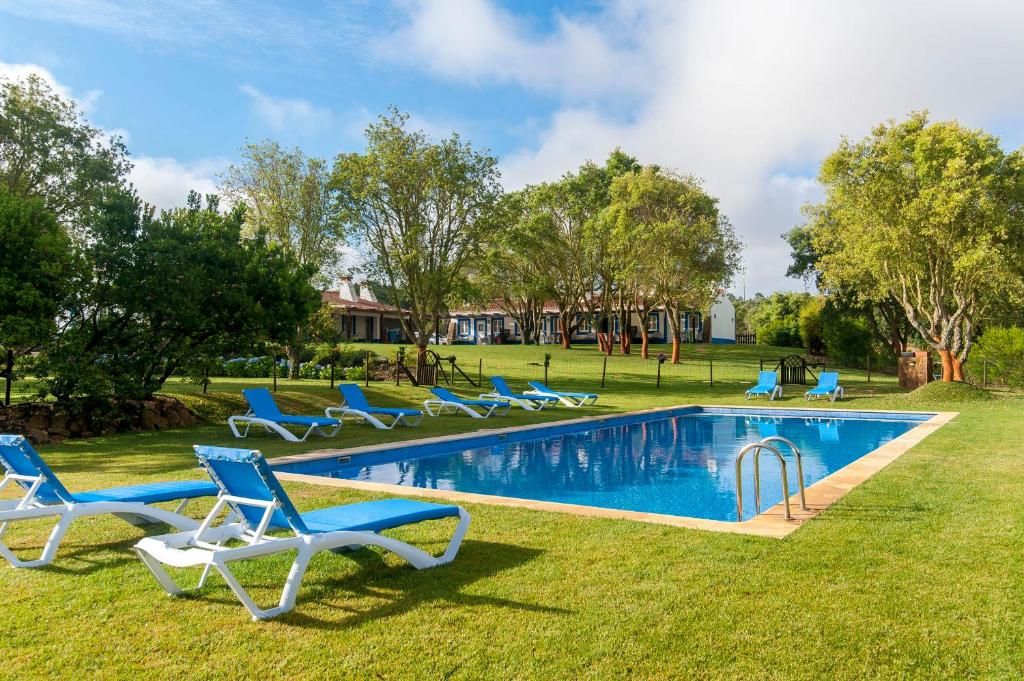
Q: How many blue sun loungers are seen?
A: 9